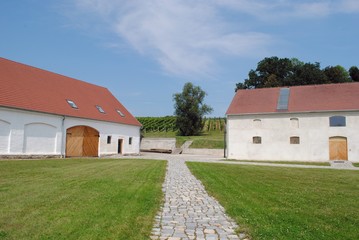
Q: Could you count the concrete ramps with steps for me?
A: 1